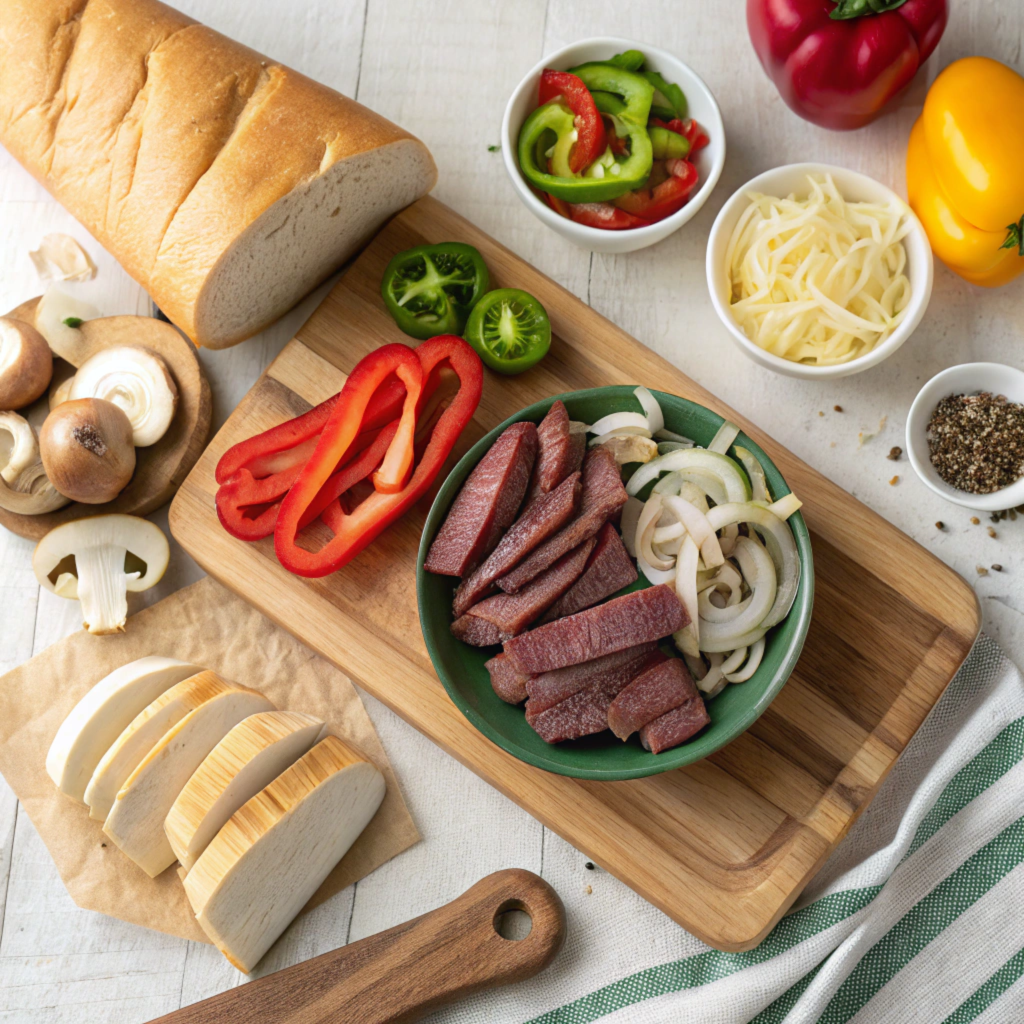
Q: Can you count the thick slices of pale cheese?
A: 5